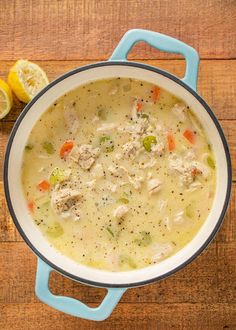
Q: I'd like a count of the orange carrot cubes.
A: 8